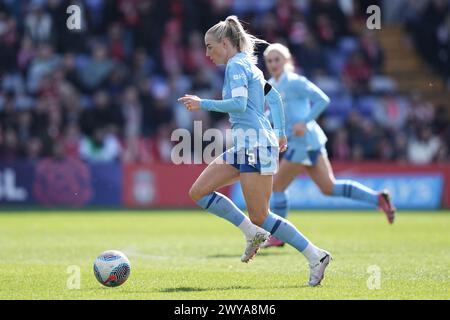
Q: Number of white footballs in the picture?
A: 1